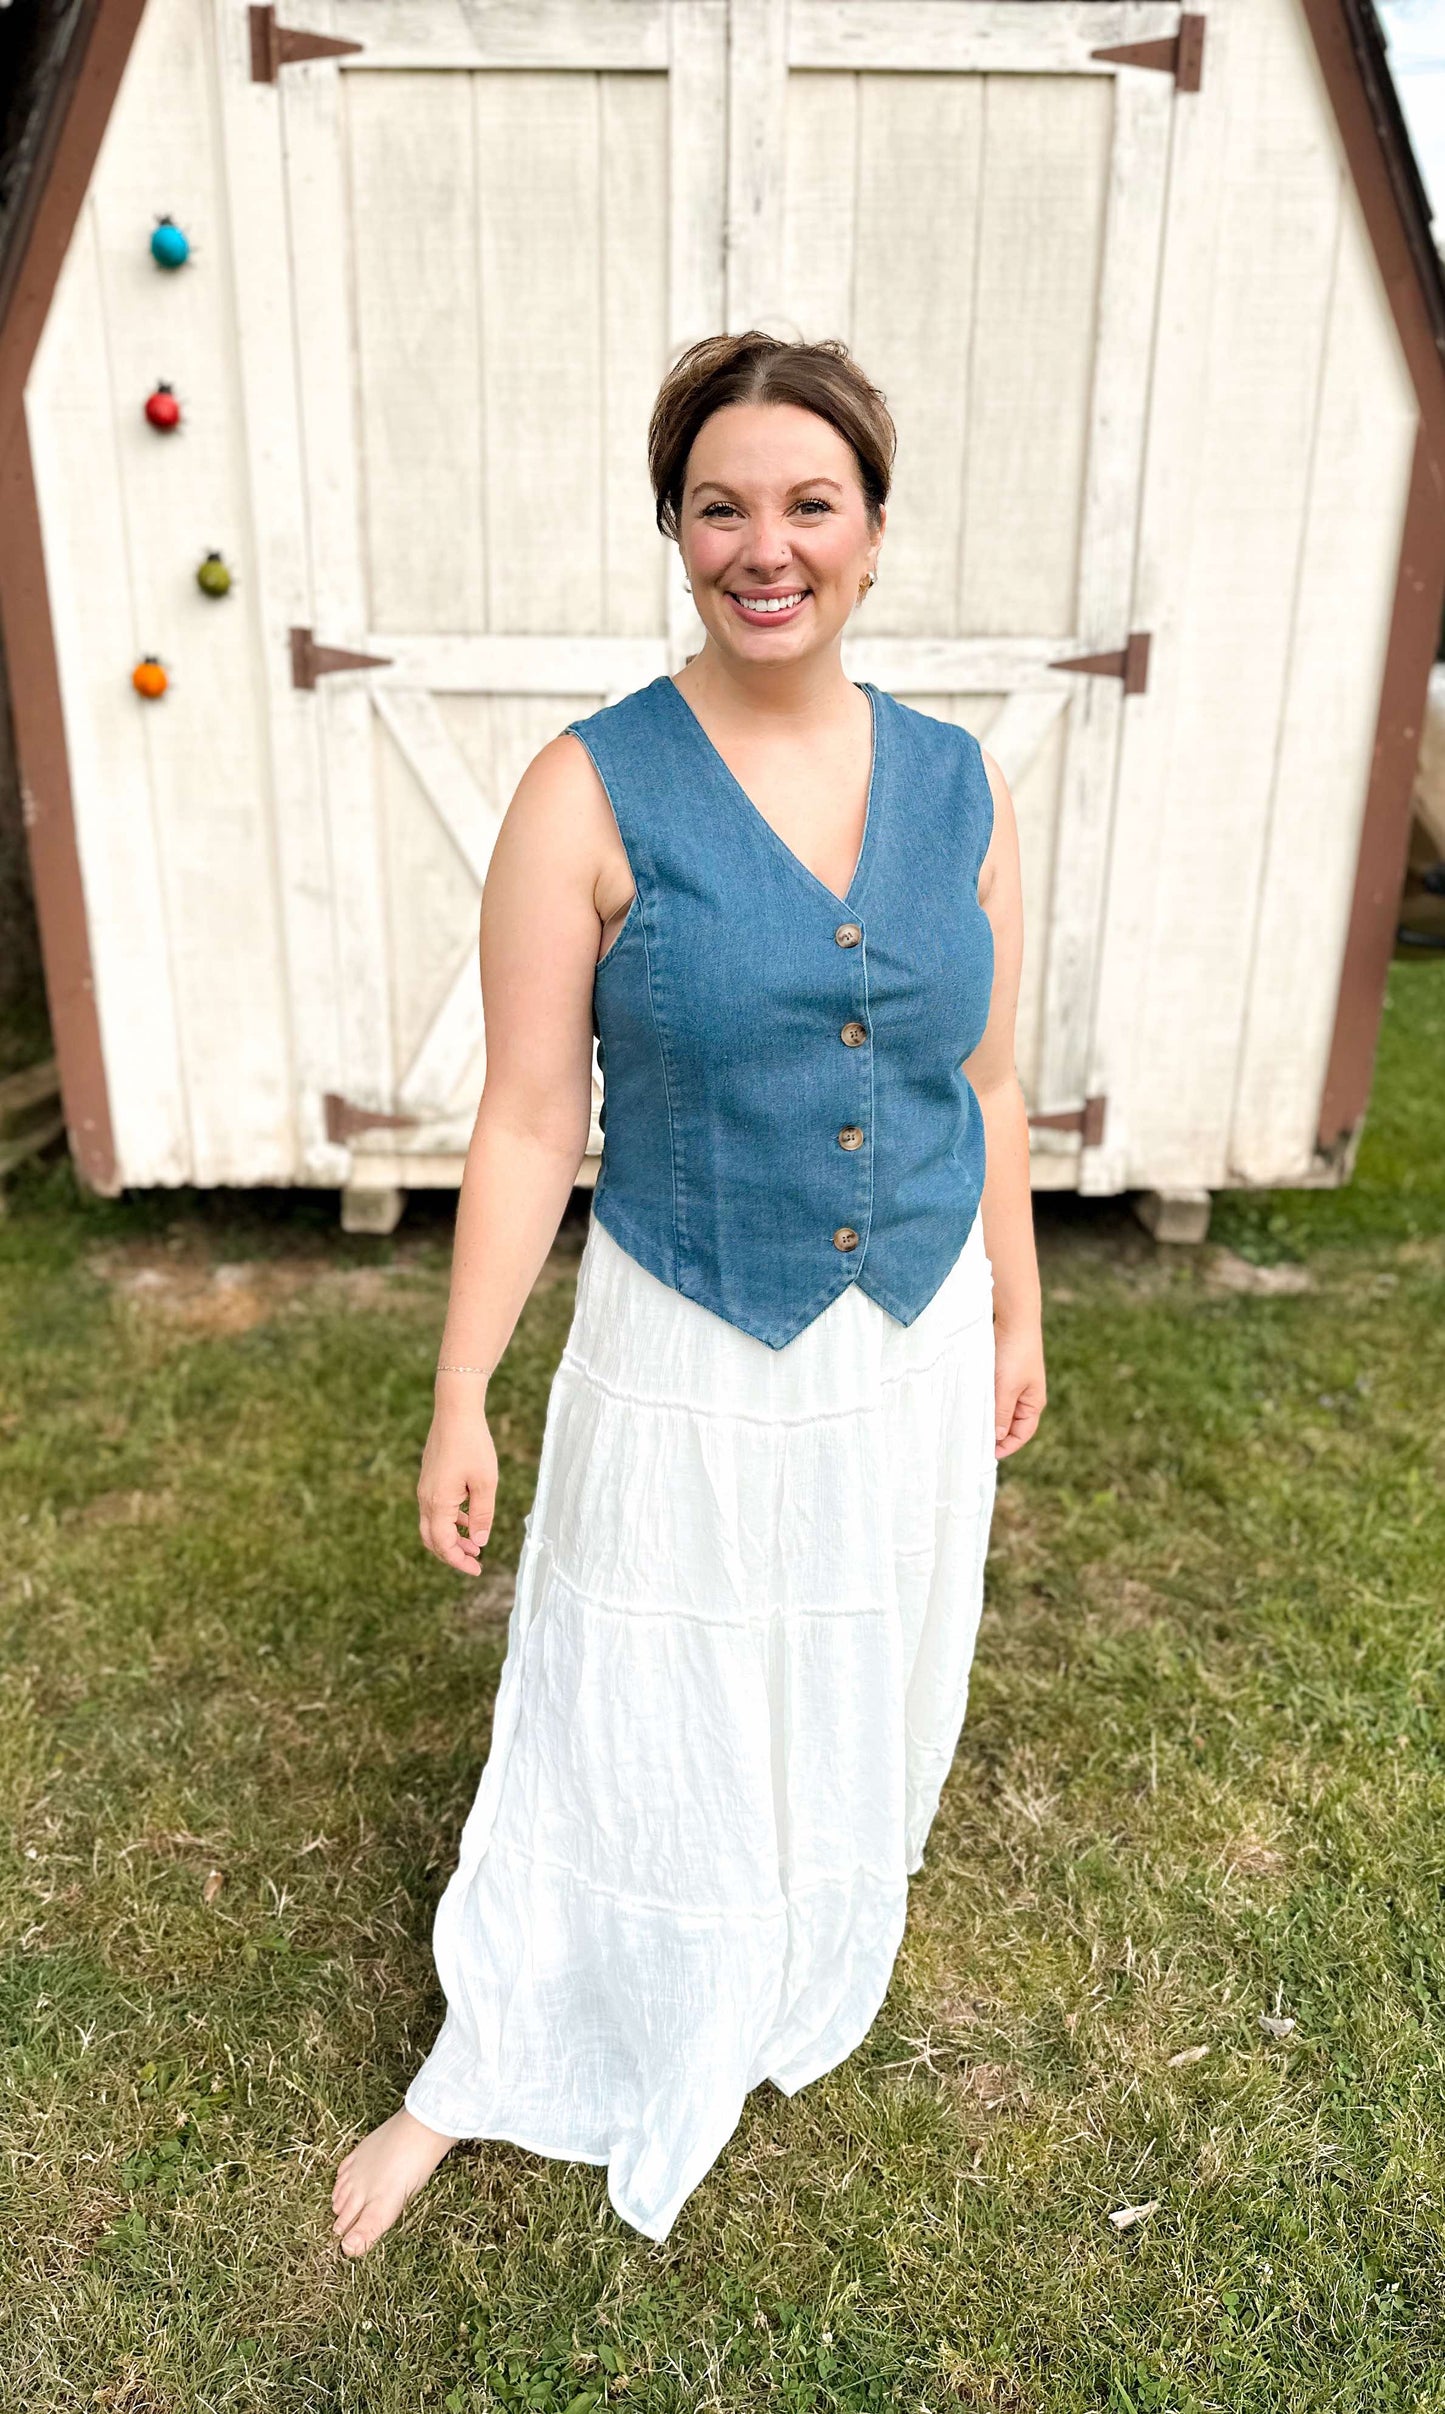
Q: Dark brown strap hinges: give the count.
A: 6